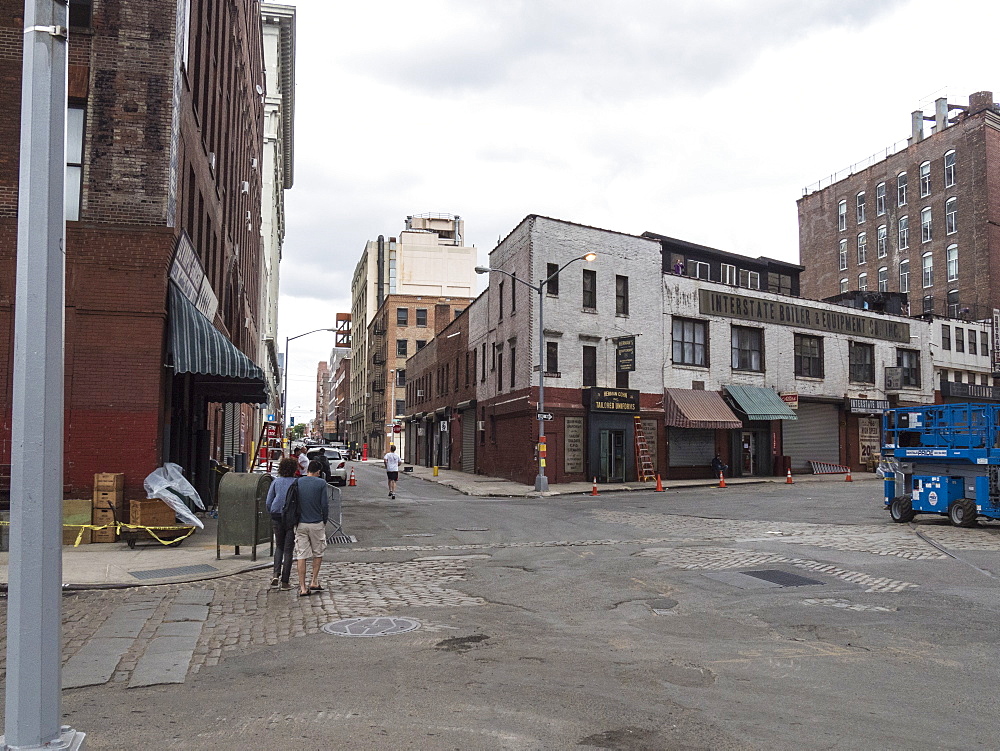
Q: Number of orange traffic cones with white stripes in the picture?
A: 5